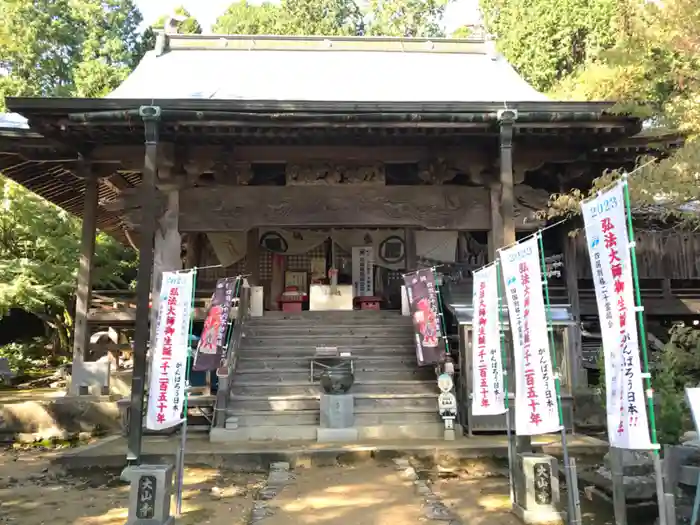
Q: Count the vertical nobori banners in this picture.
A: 6